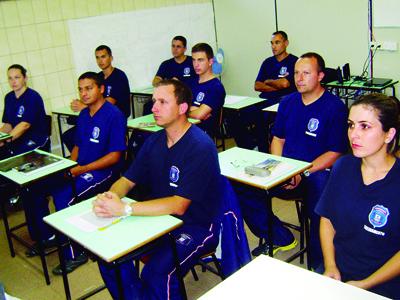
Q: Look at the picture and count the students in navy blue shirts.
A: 9